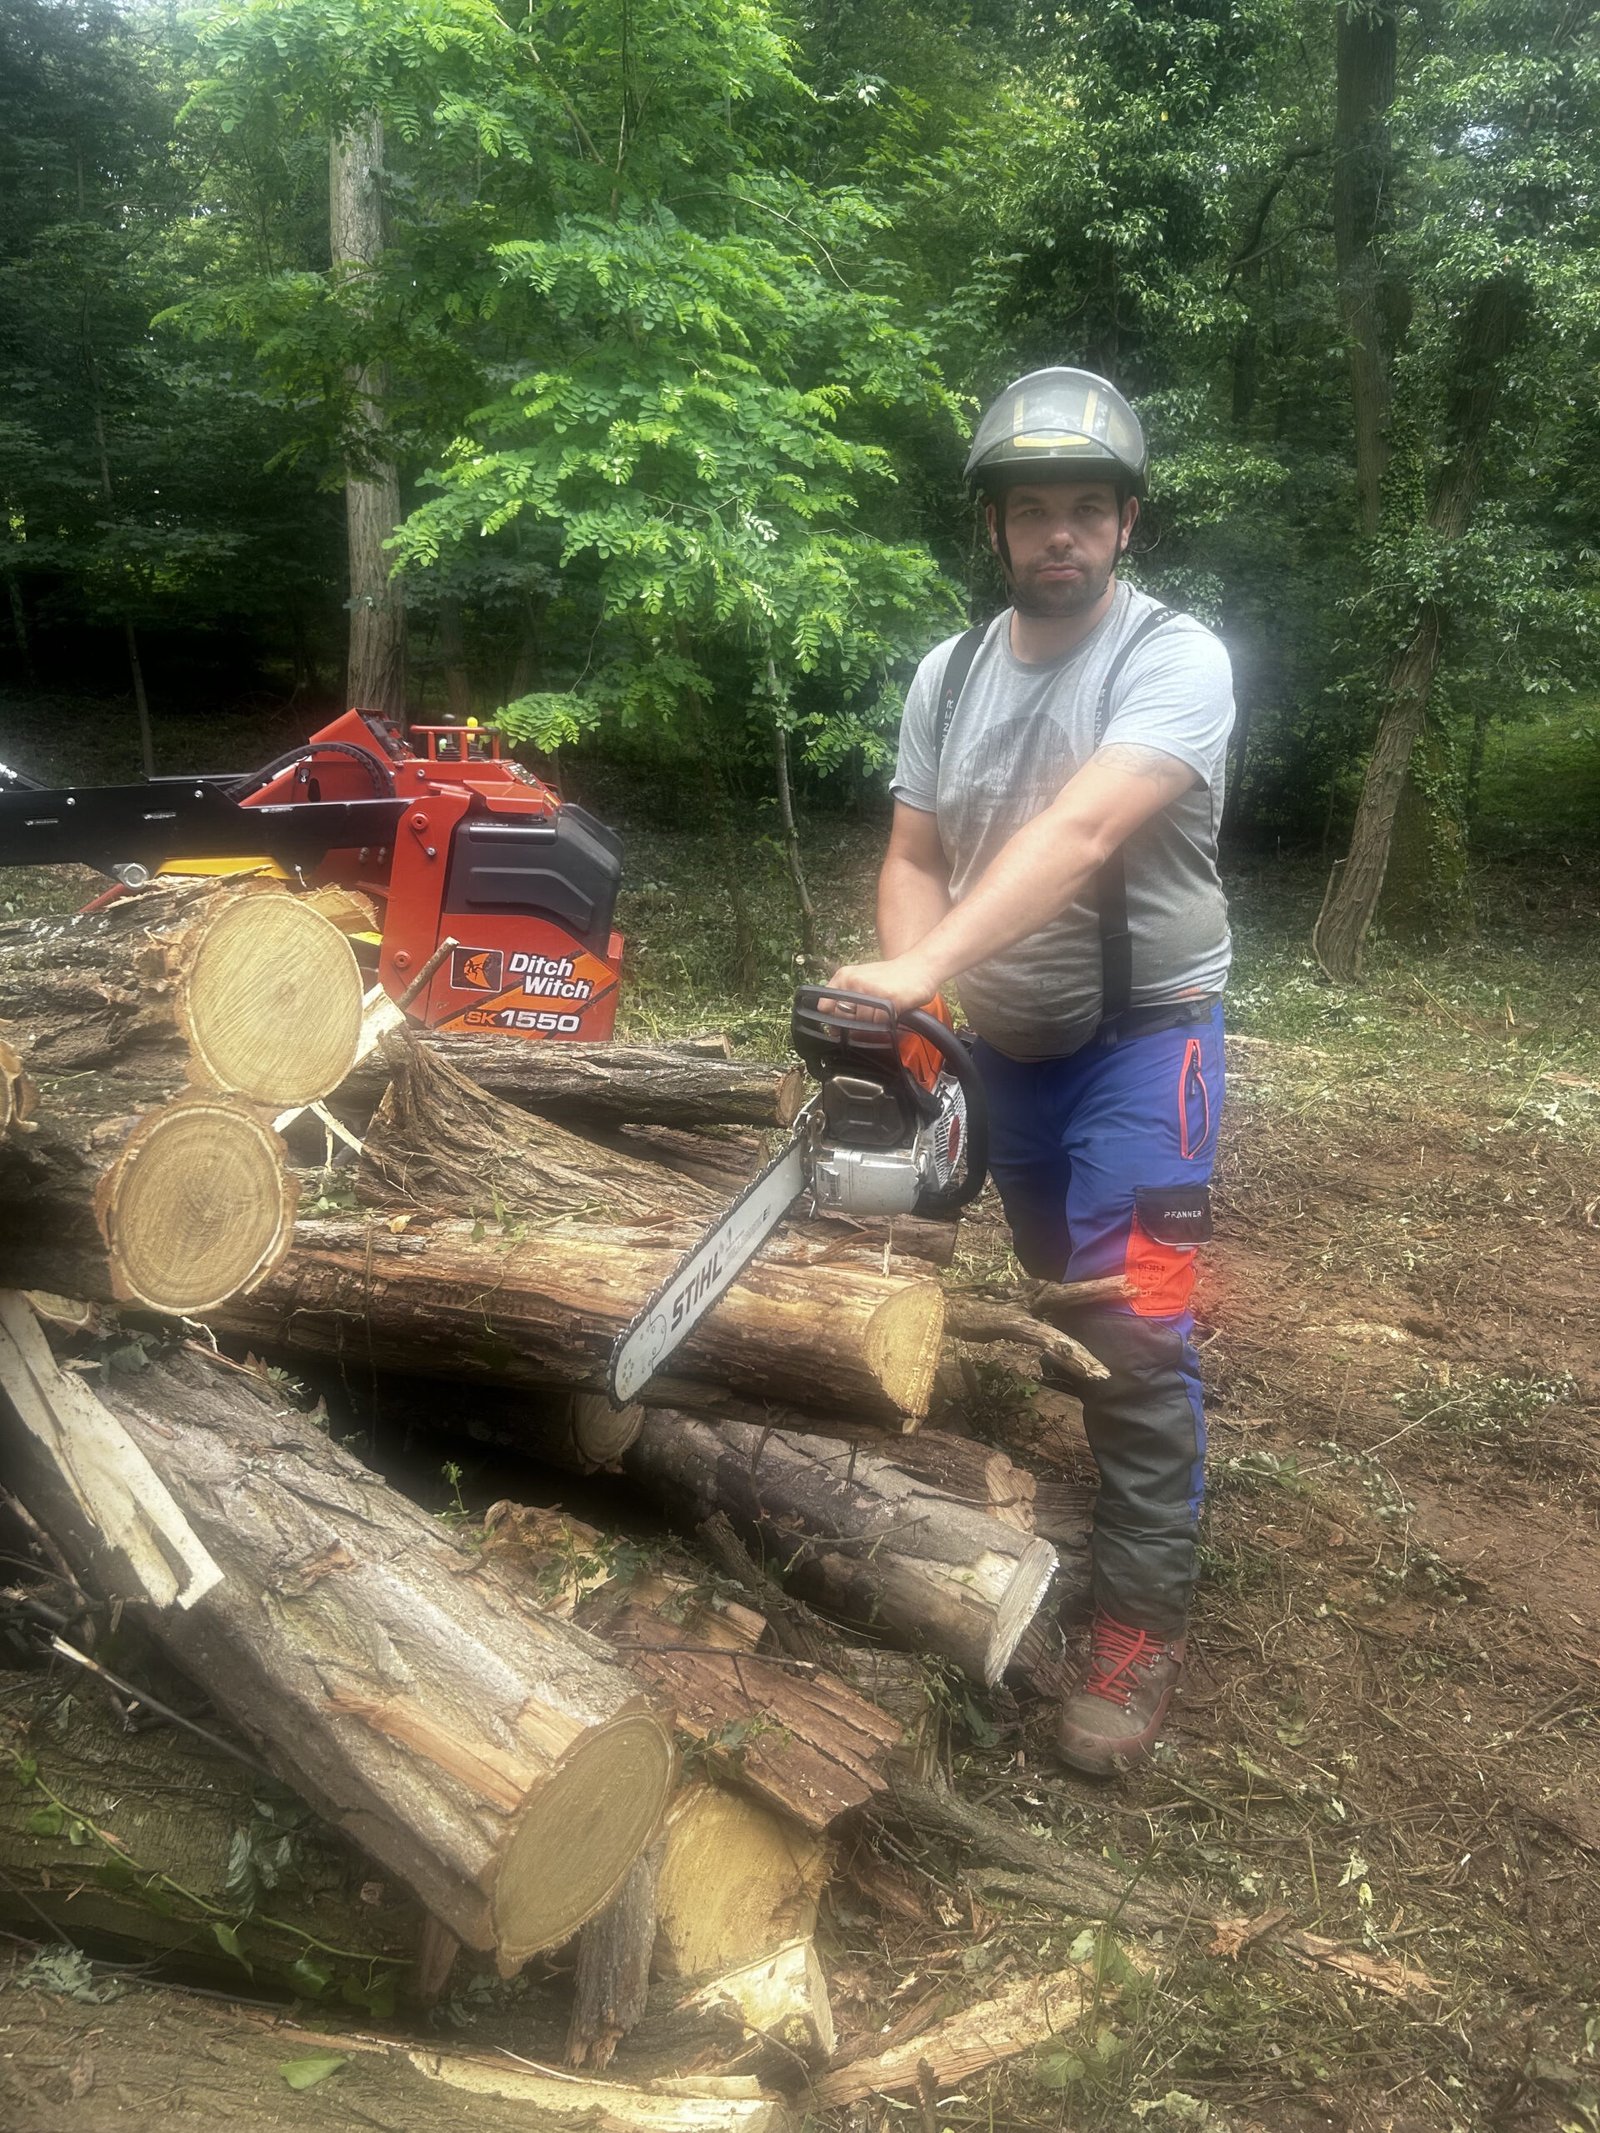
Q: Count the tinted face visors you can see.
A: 1